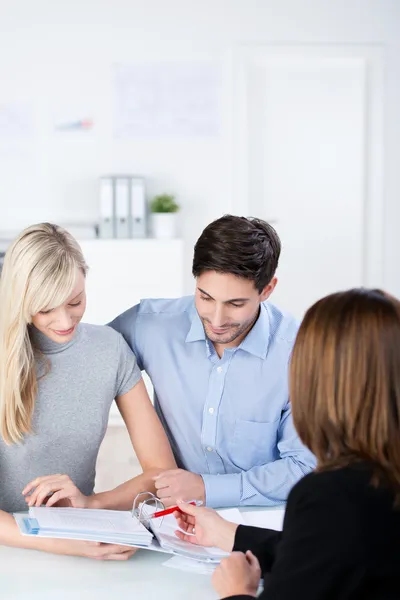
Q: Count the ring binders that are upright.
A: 3